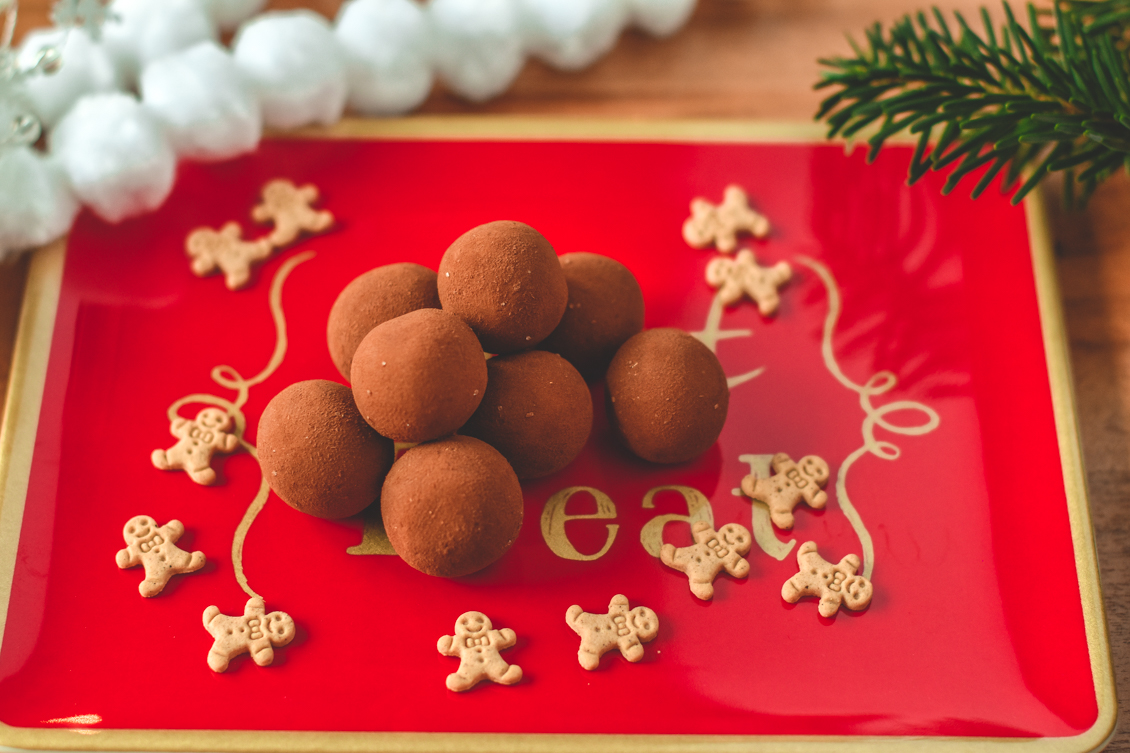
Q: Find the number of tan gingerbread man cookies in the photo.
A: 12